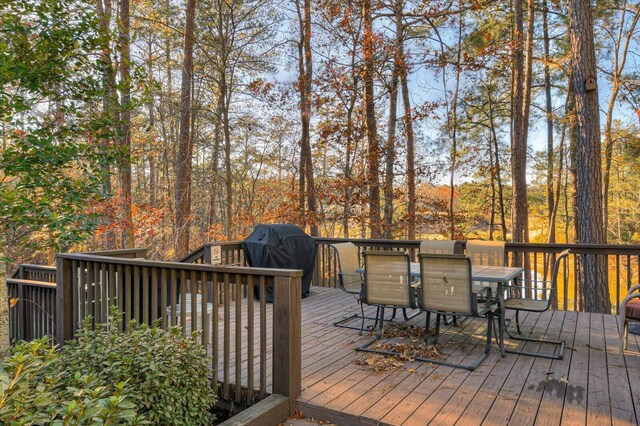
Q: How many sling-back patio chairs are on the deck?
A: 6